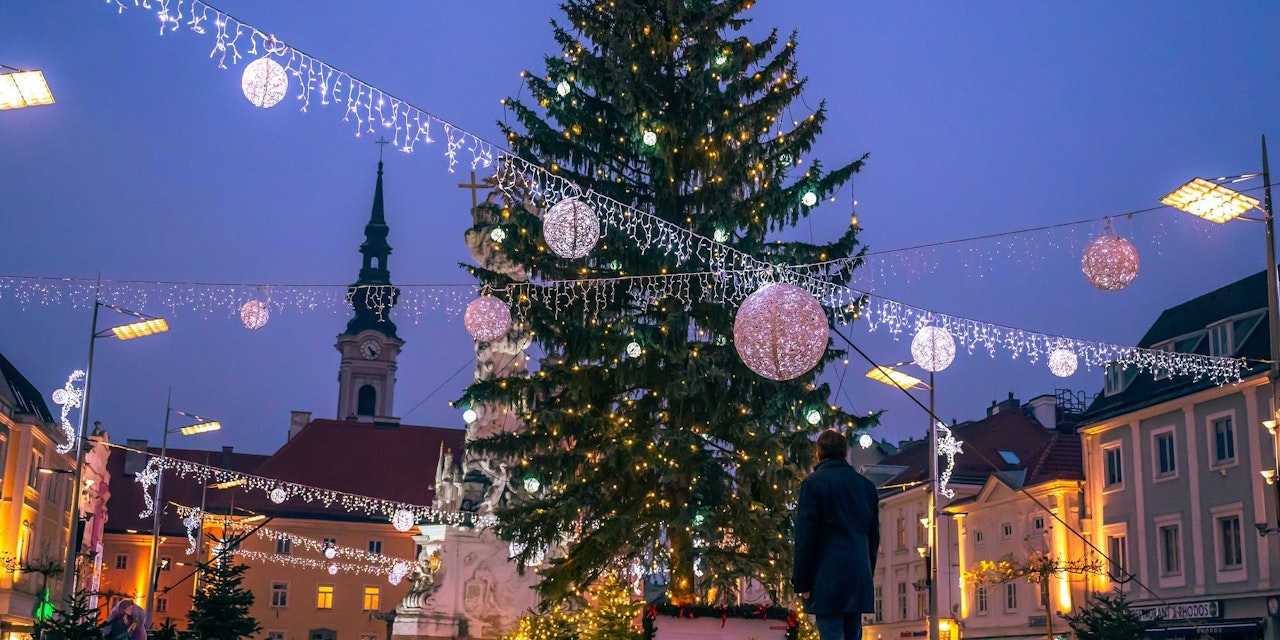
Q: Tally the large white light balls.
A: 8